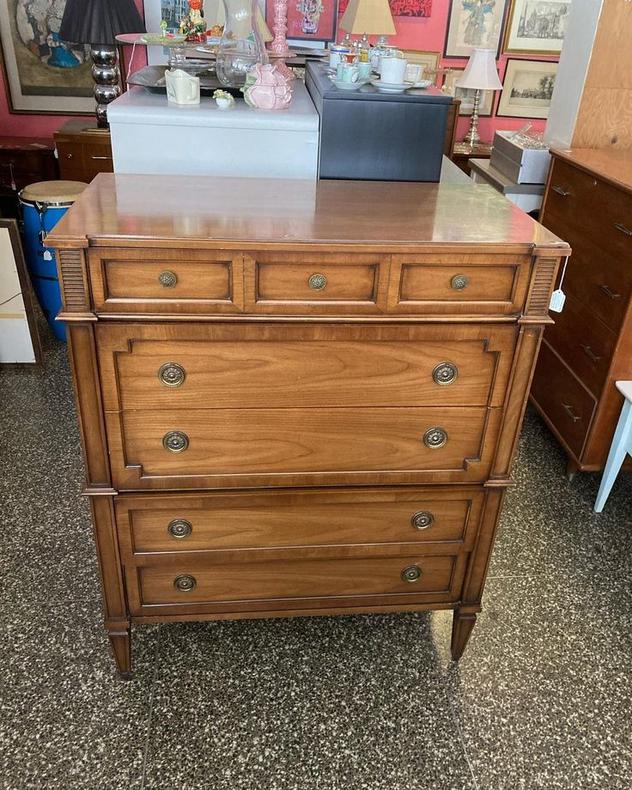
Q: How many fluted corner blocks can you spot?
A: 2